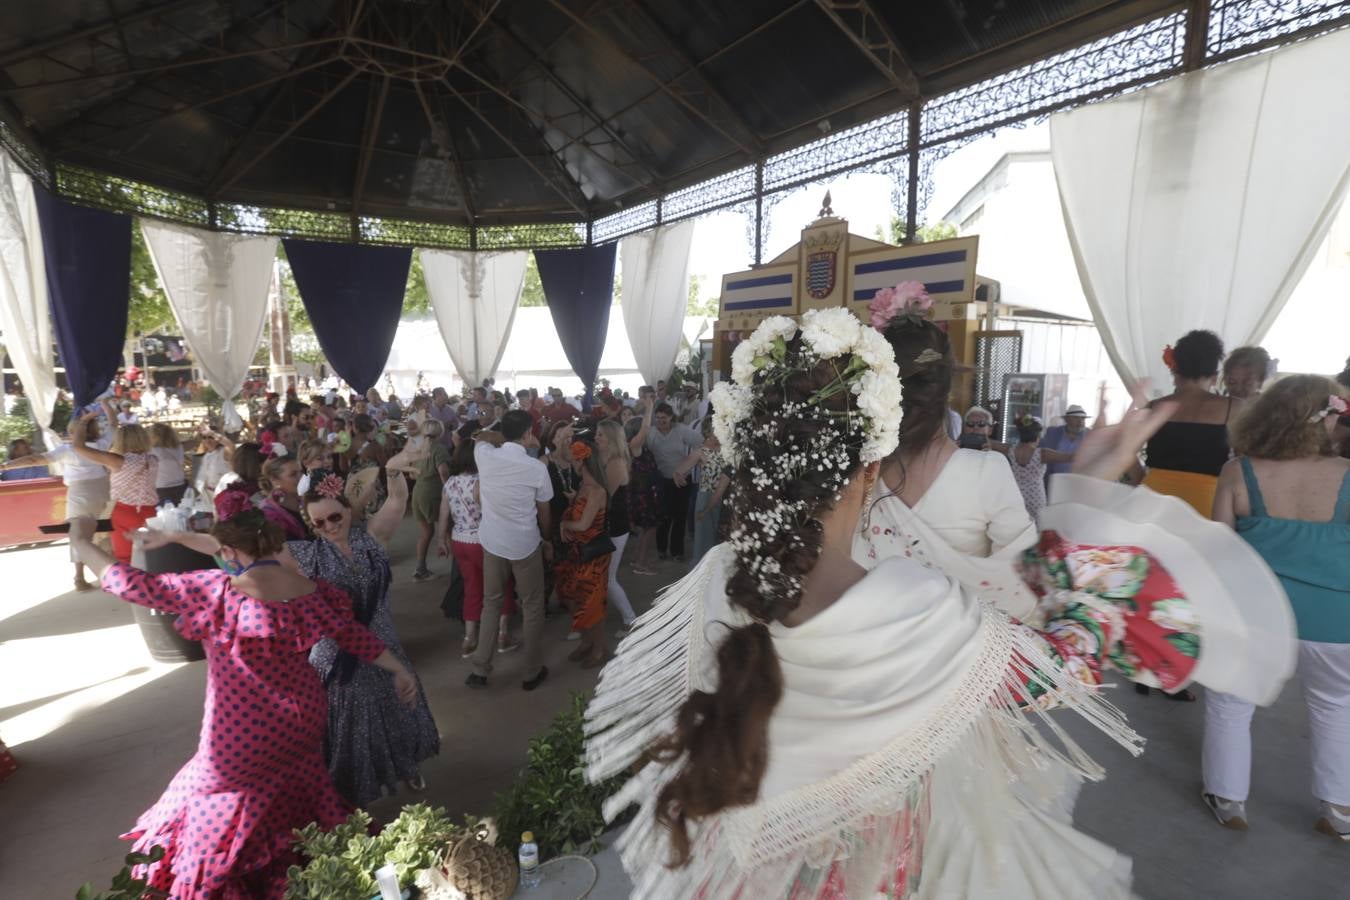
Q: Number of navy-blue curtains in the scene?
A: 3